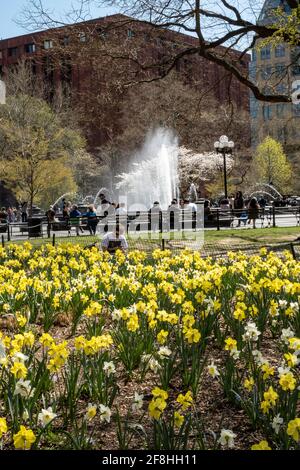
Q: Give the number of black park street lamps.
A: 1